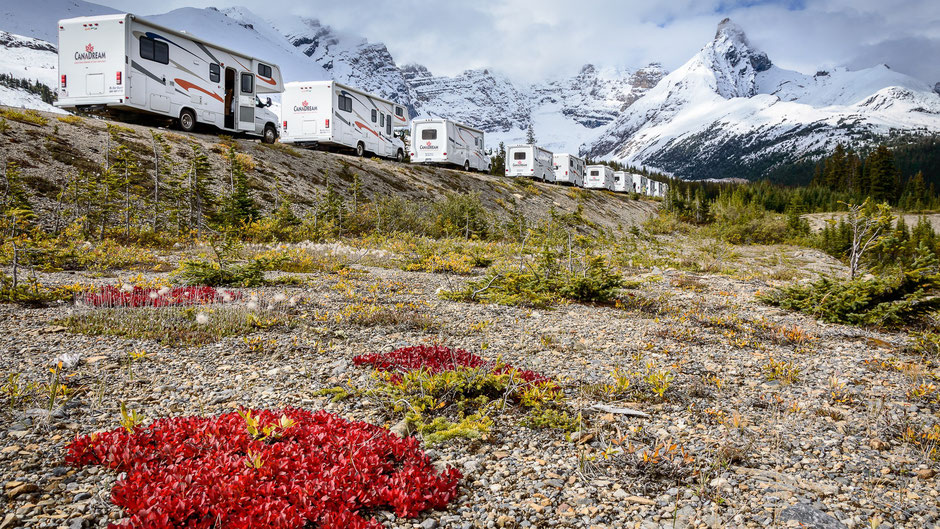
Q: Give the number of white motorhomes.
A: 11